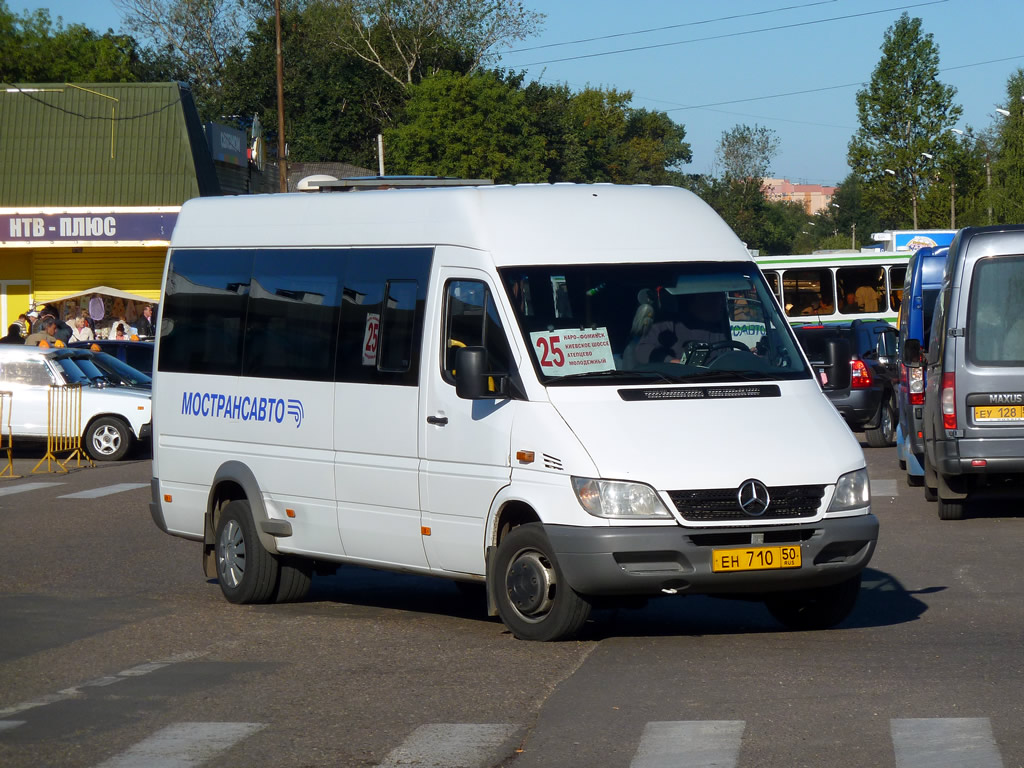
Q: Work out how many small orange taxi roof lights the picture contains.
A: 4